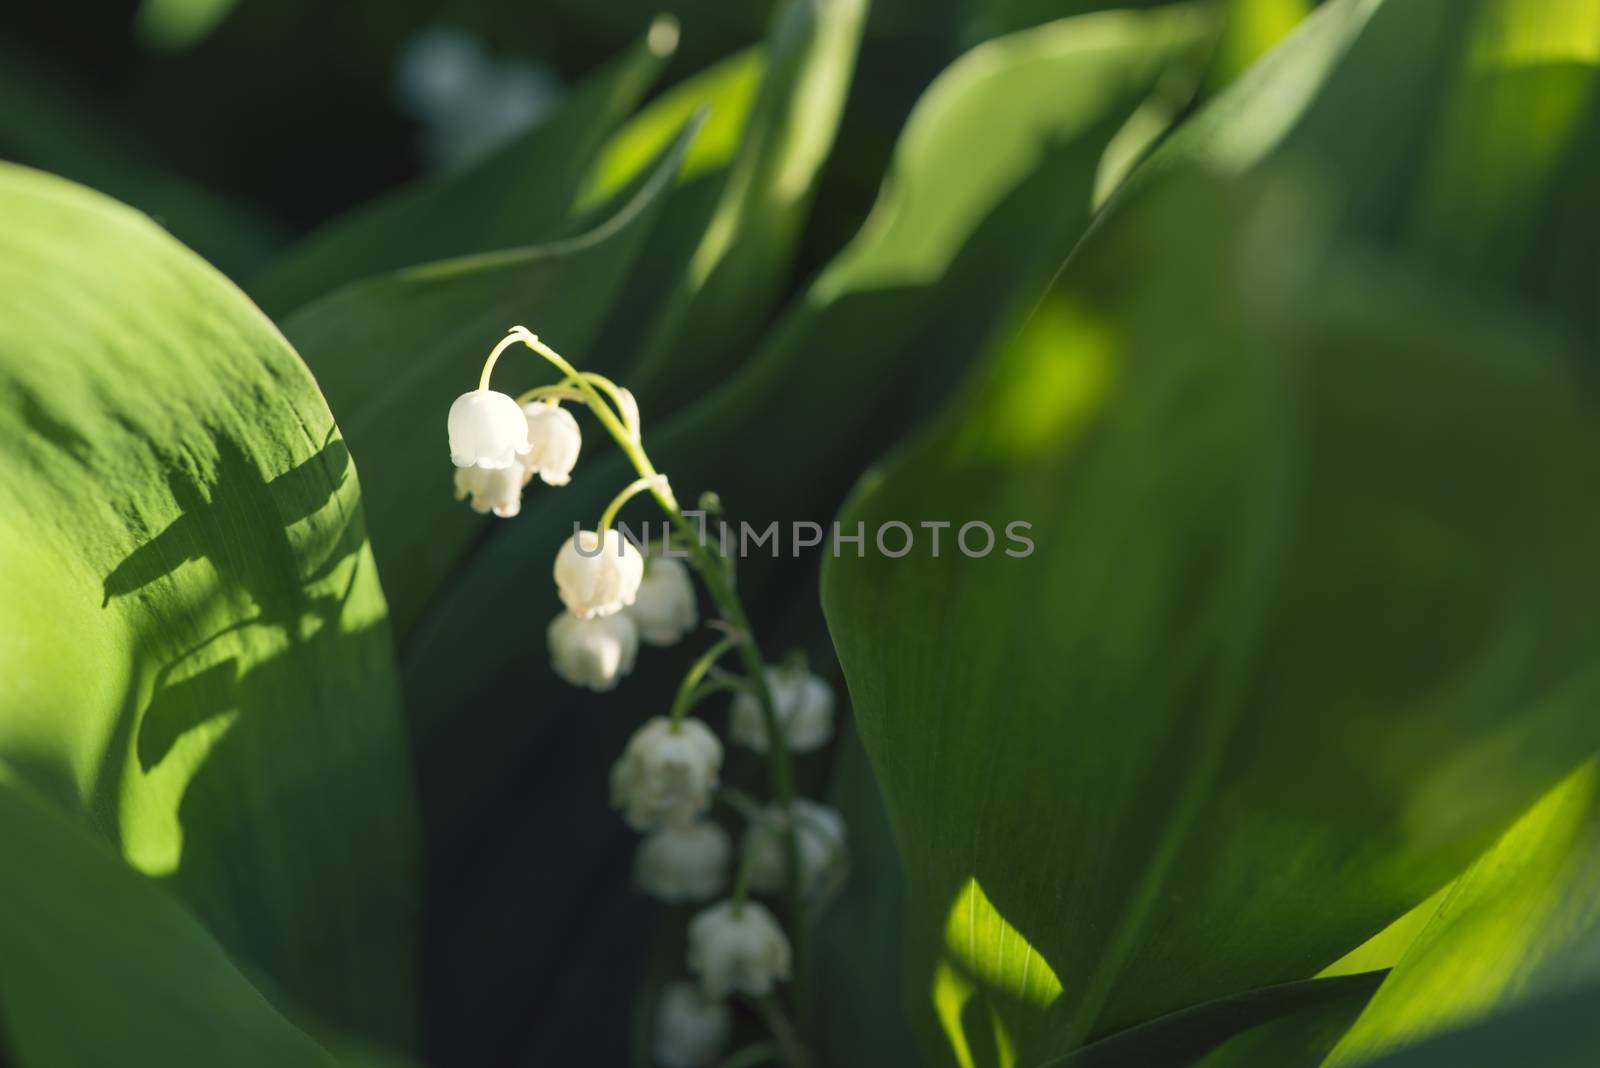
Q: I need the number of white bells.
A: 12